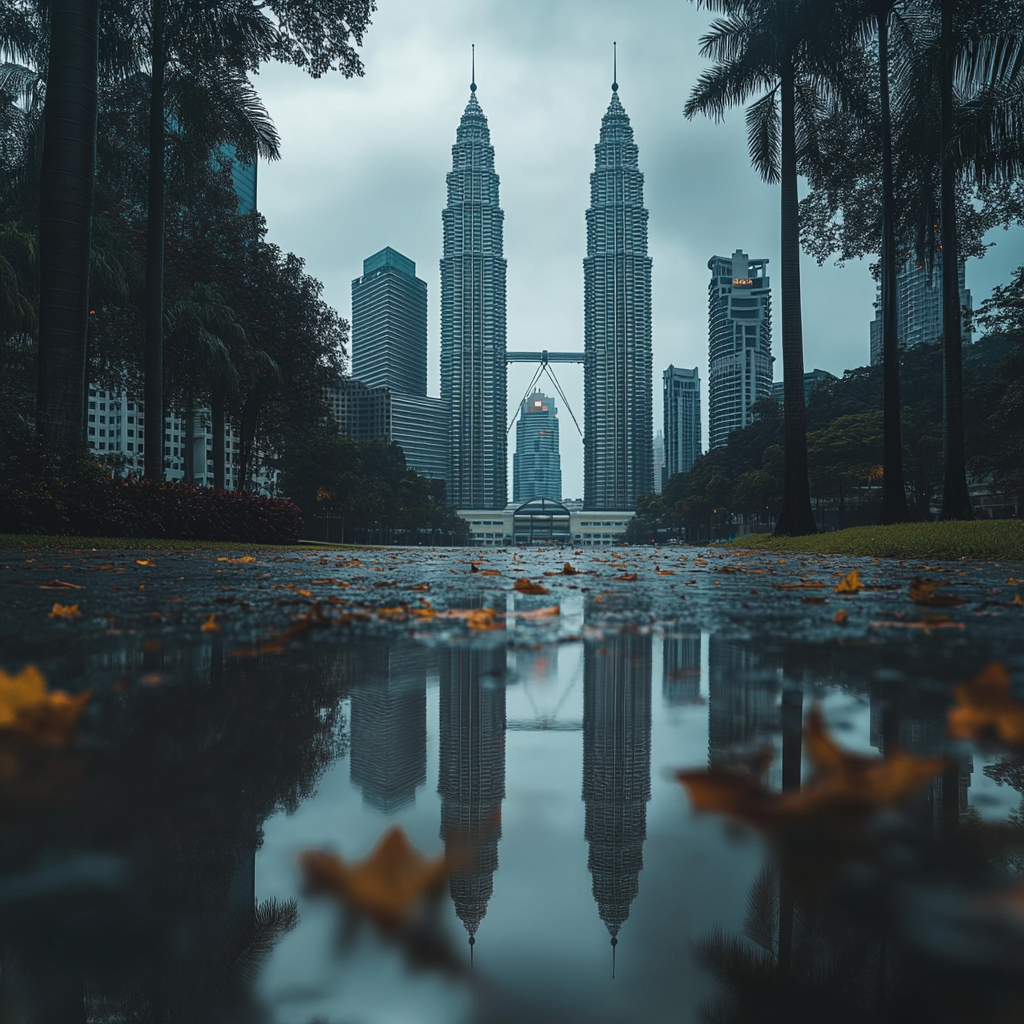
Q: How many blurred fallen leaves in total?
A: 4